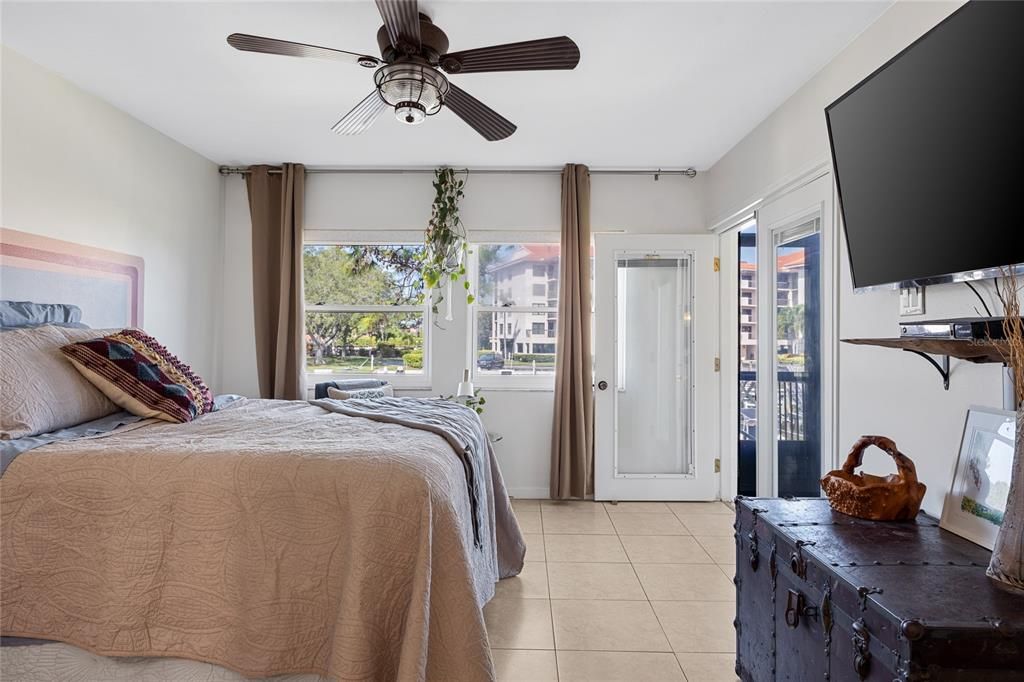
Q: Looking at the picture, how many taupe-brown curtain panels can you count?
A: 2